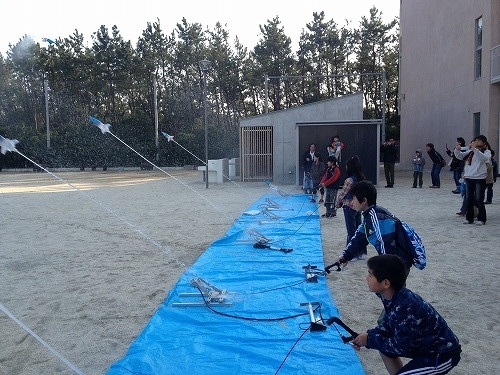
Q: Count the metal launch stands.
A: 5